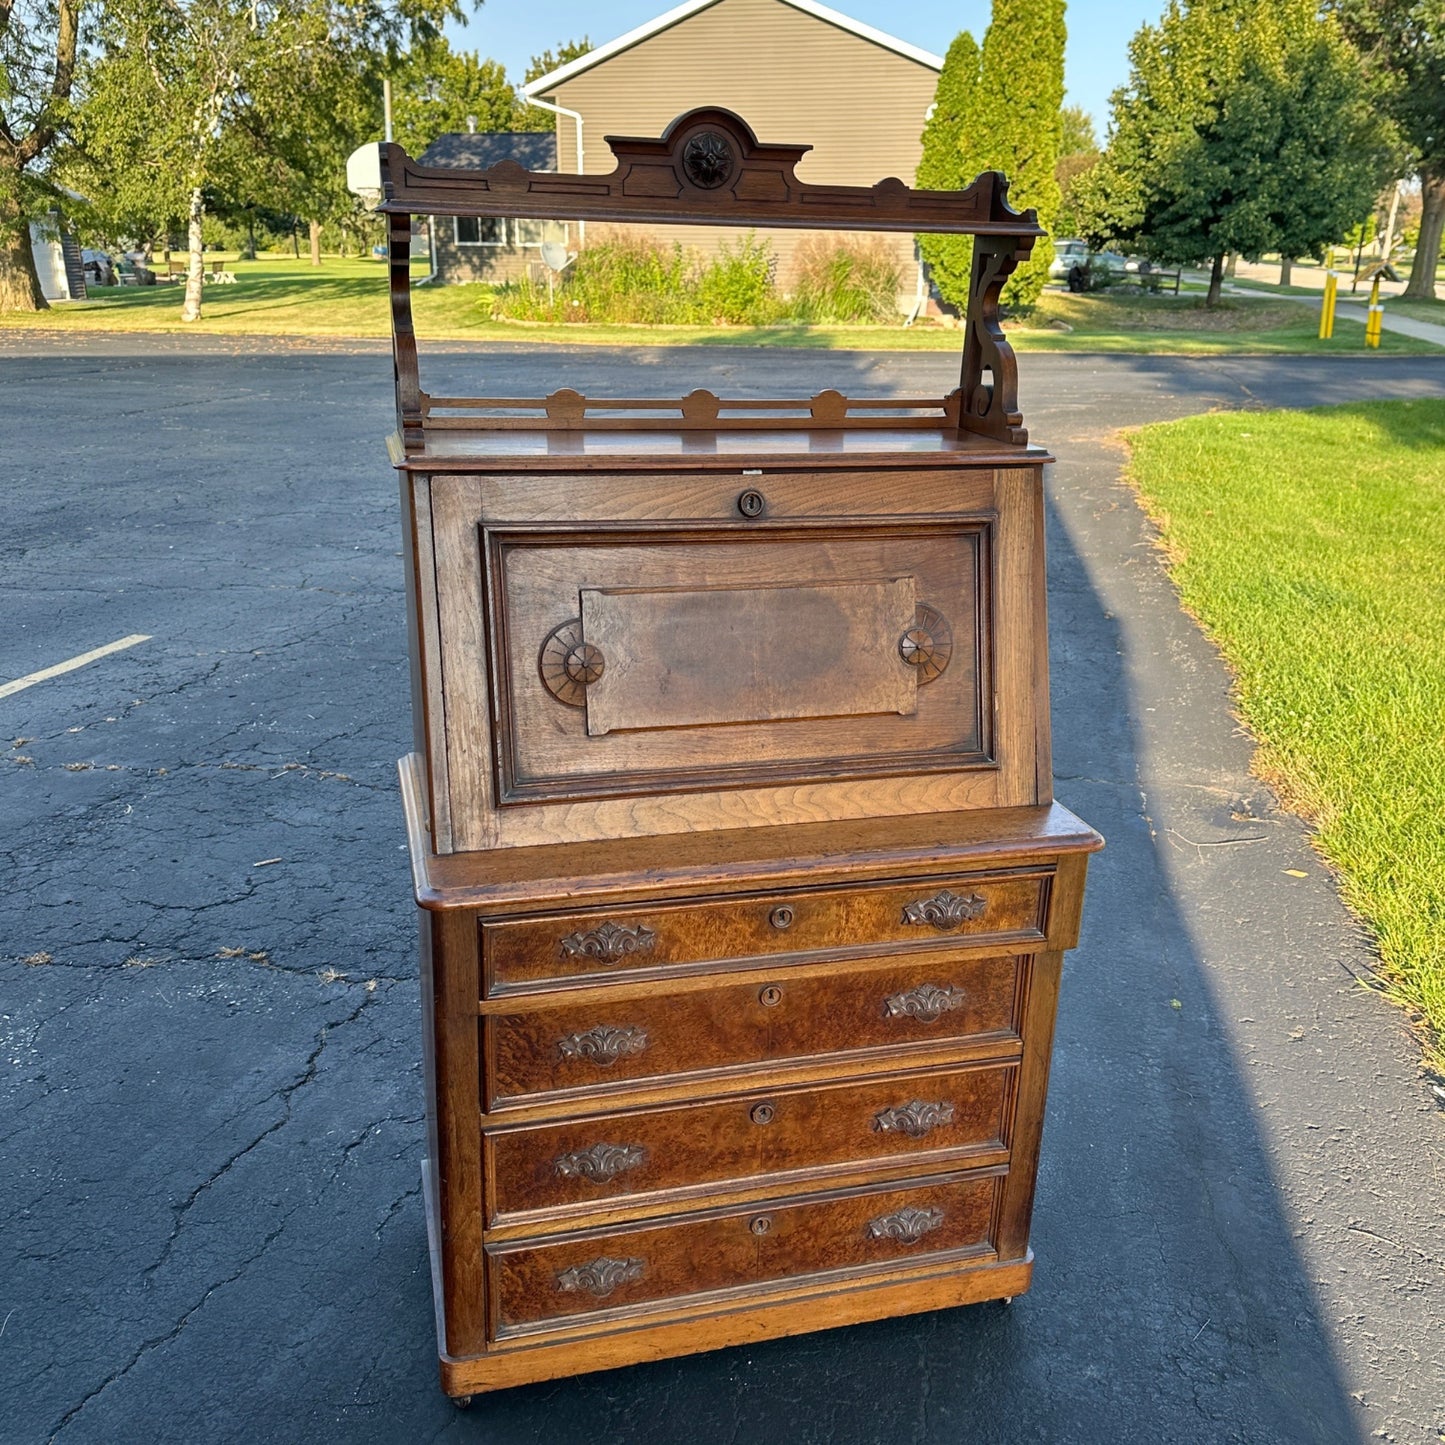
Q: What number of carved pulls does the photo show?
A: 8